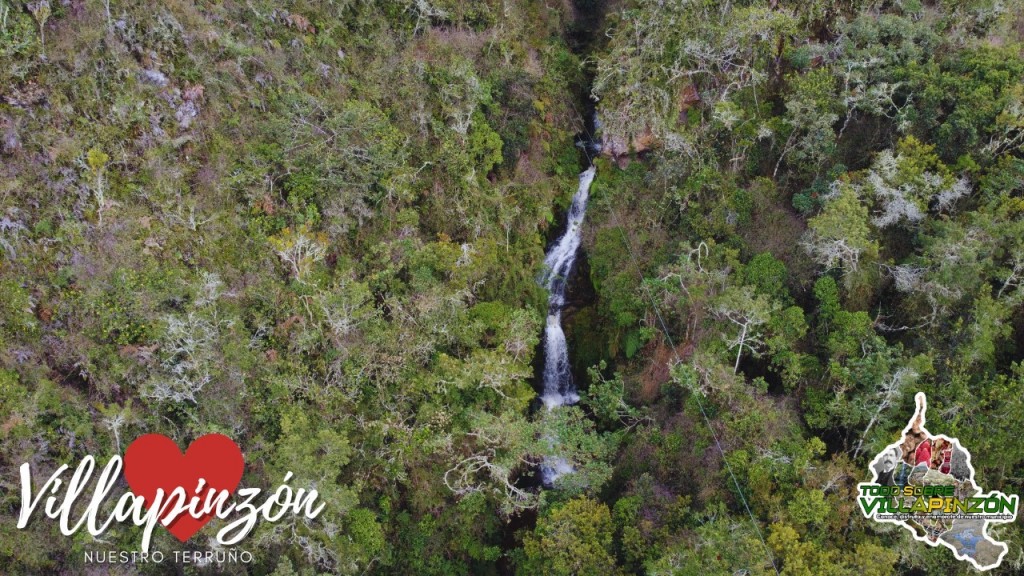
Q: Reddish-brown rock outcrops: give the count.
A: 2